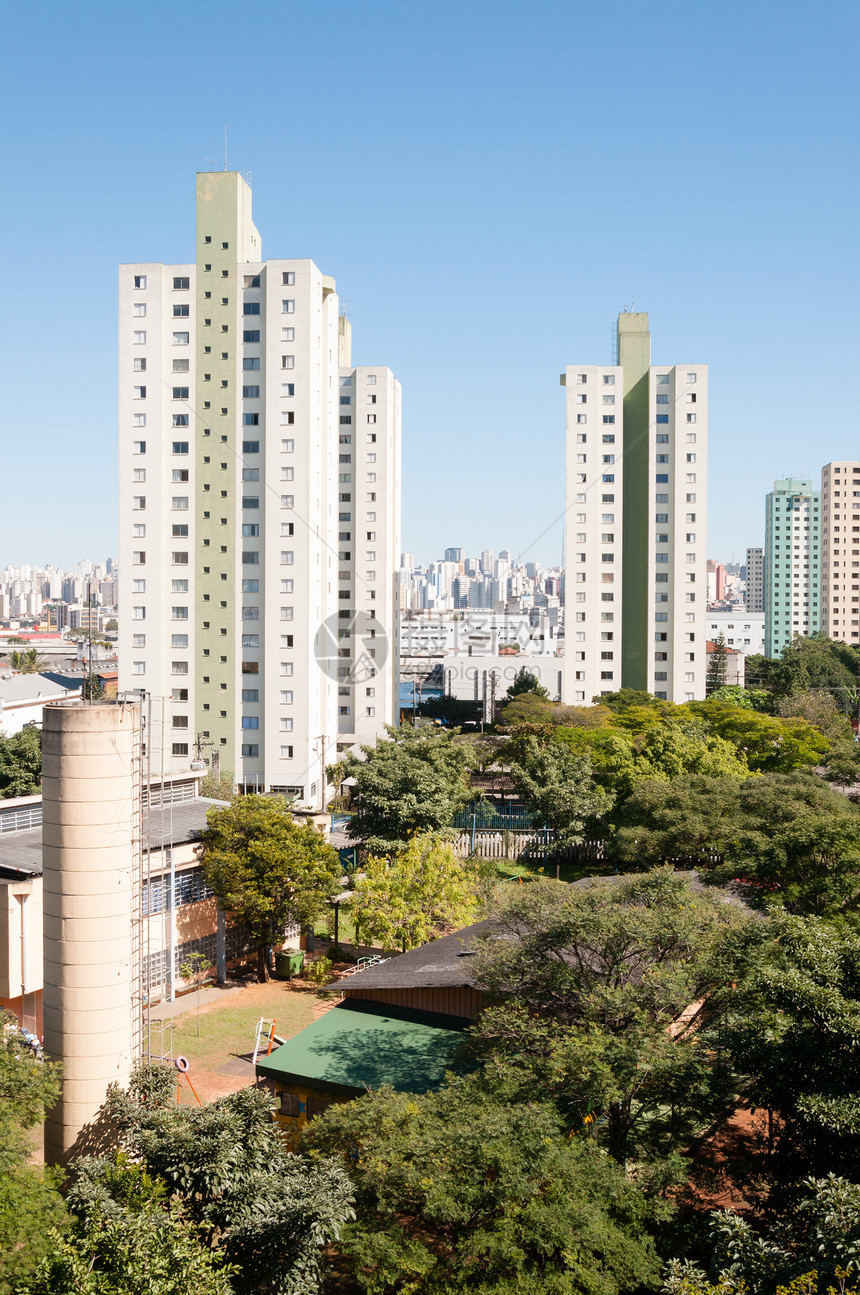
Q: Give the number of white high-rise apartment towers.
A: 3